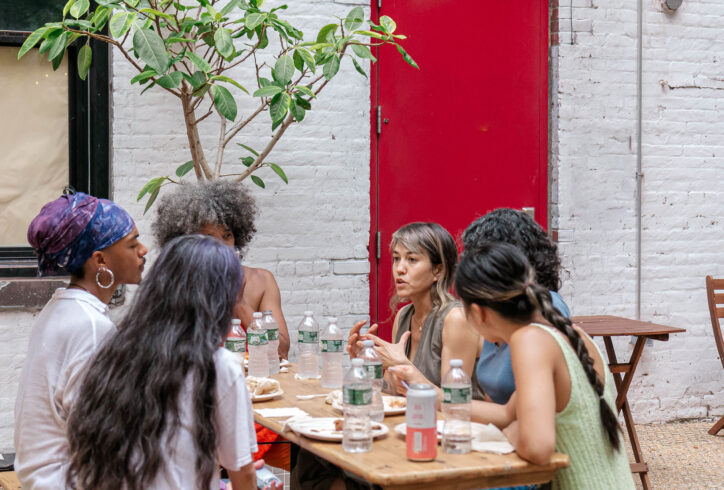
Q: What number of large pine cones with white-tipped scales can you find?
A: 0